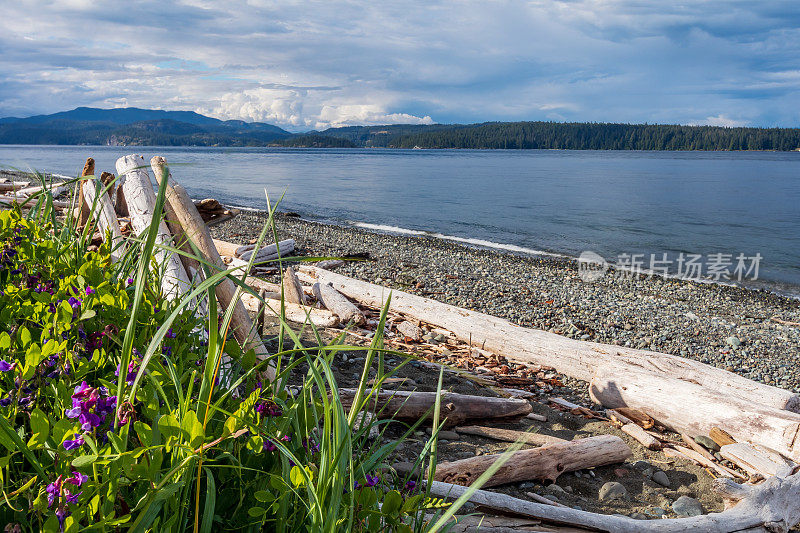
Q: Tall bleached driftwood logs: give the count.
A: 3